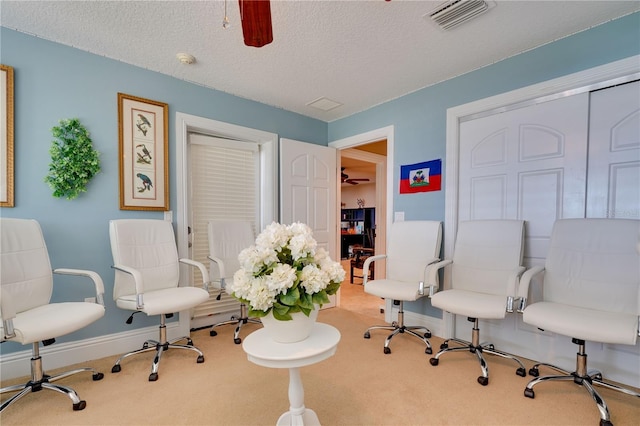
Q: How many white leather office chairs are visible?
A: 6